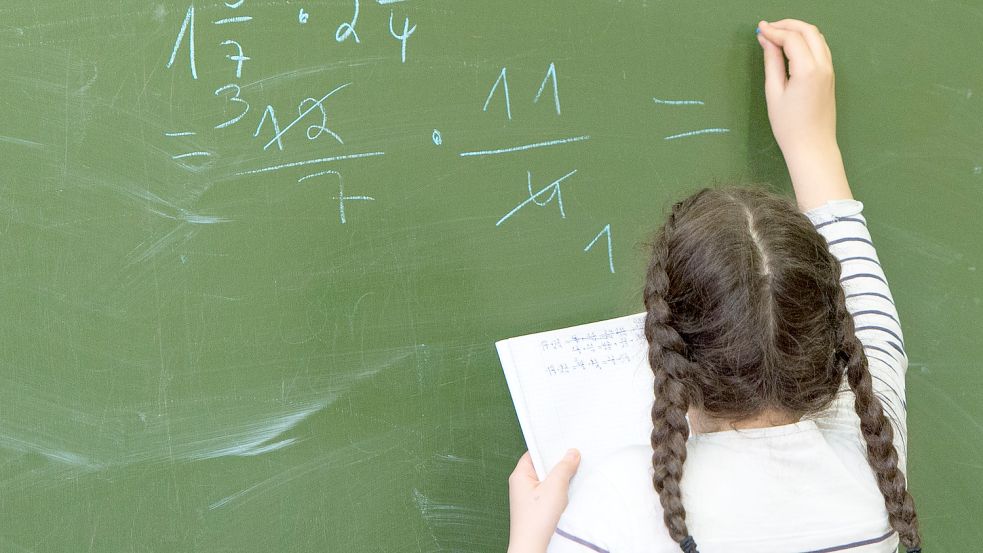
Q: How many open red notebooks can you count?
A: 0